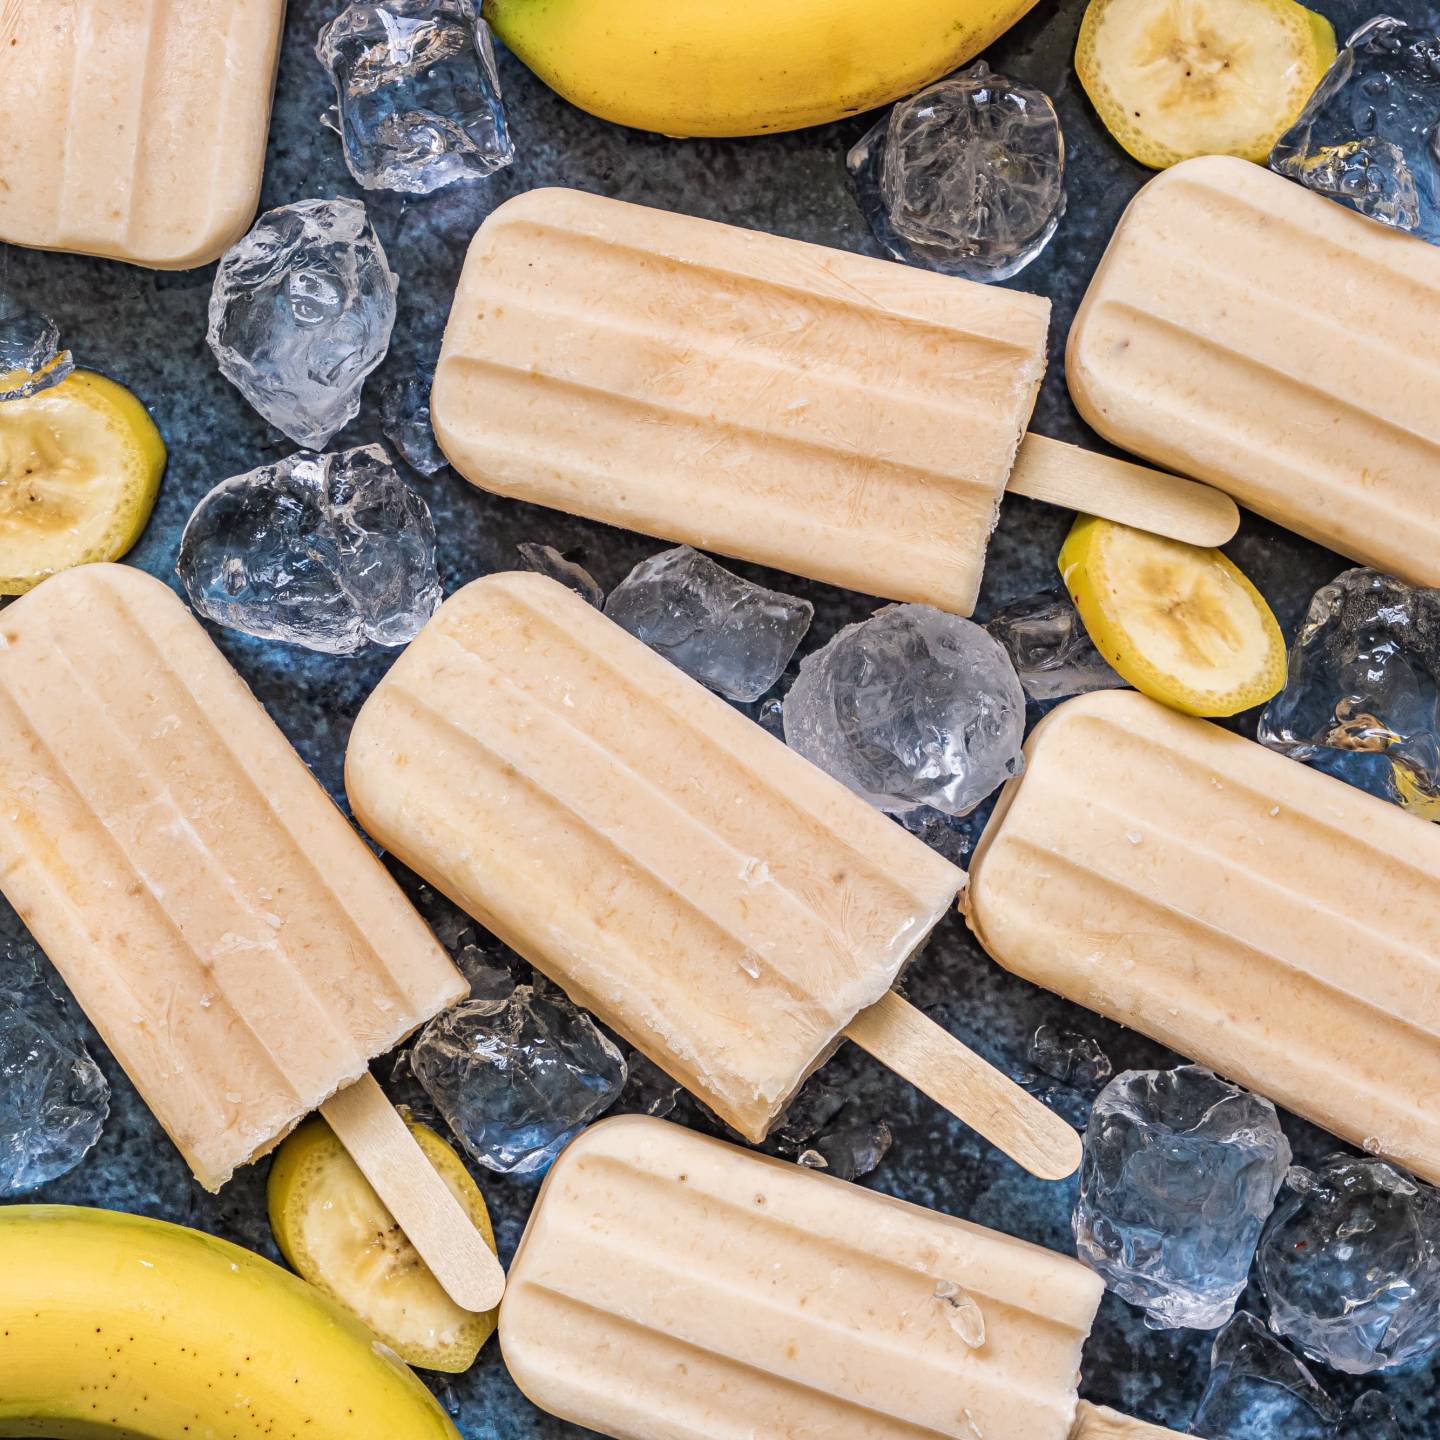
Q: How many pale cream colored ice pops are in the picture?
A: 7